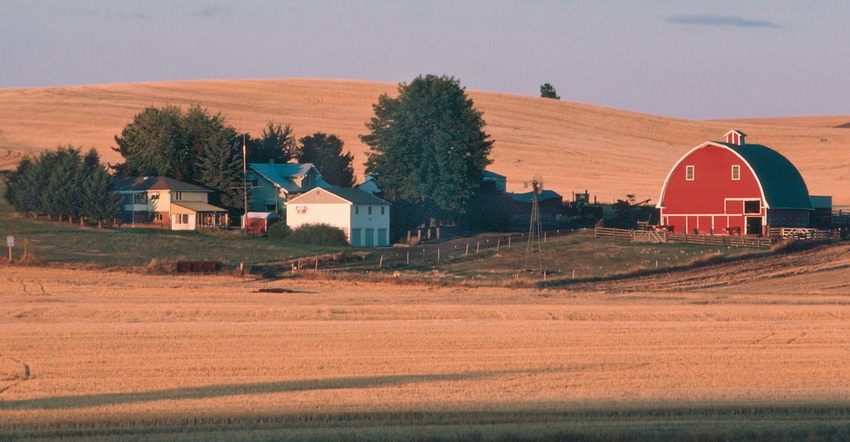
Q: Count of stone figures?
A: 0